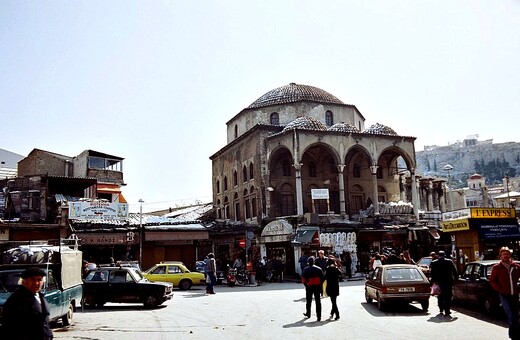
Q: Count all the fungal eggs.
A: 0